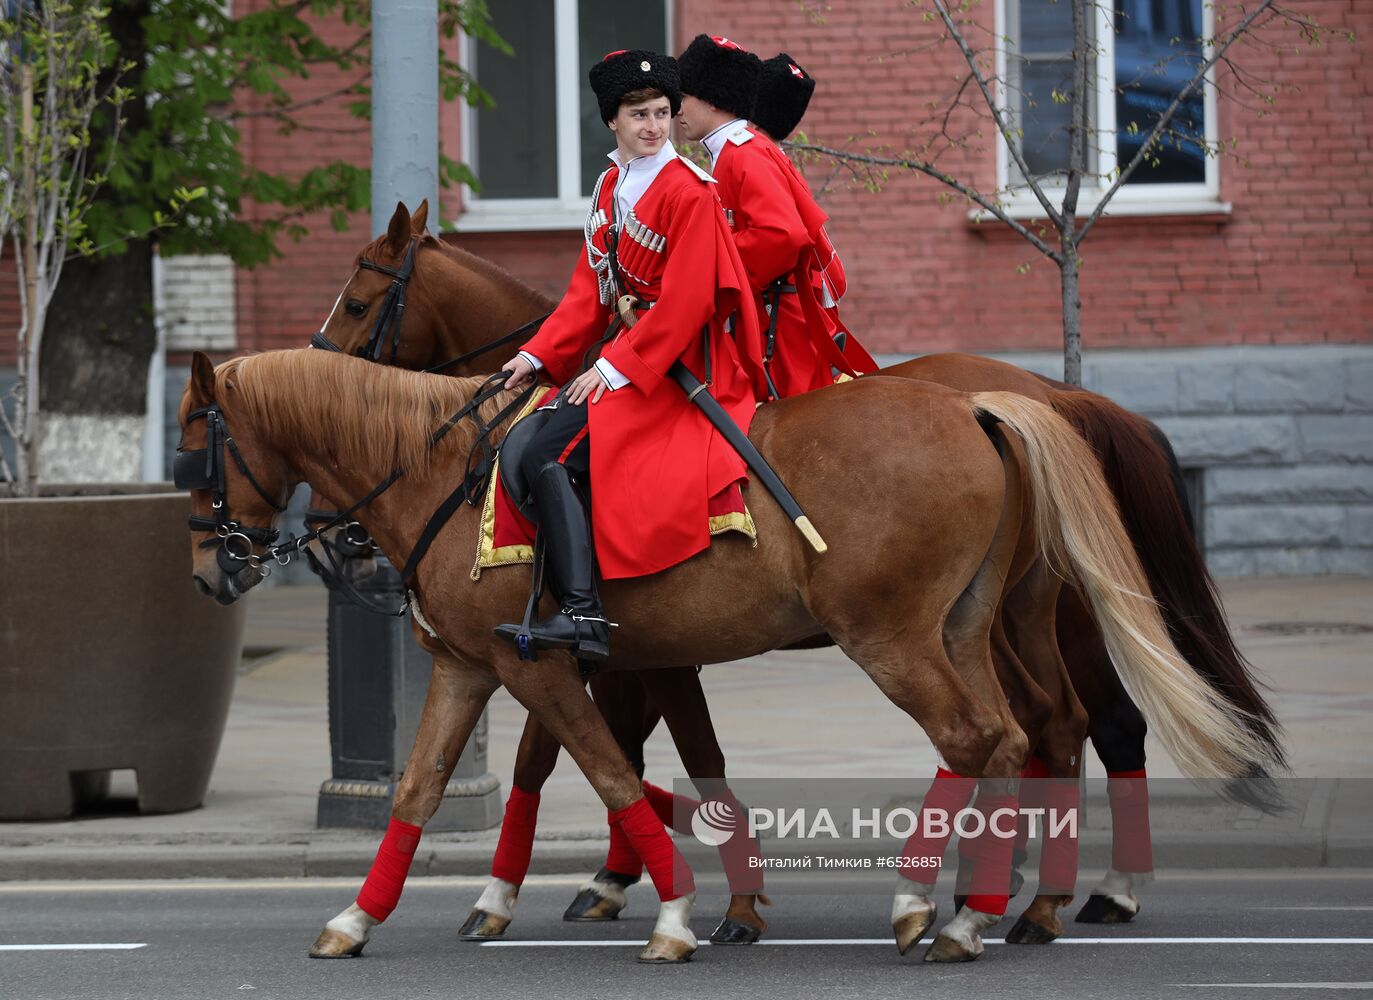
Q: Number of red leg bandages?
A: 12